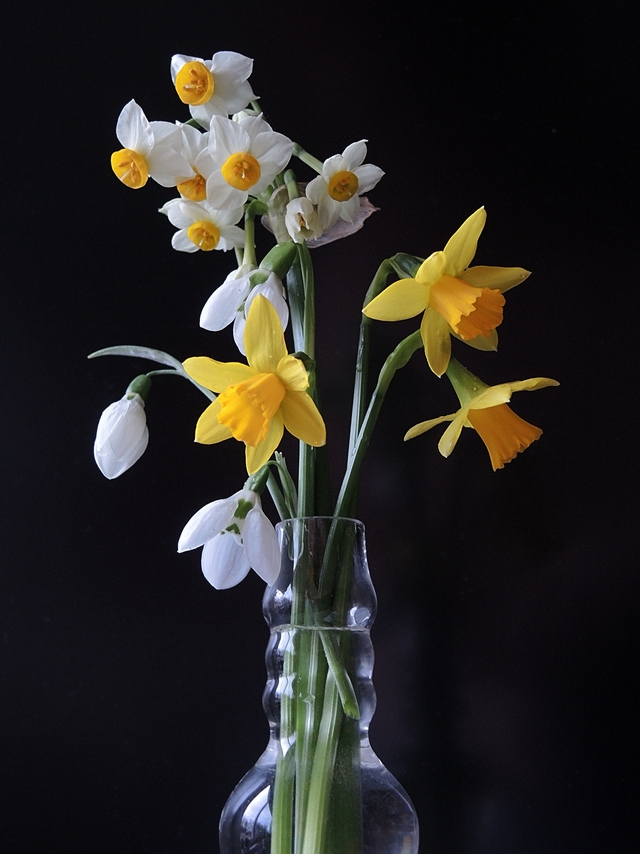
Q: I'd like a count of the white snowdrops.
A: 3